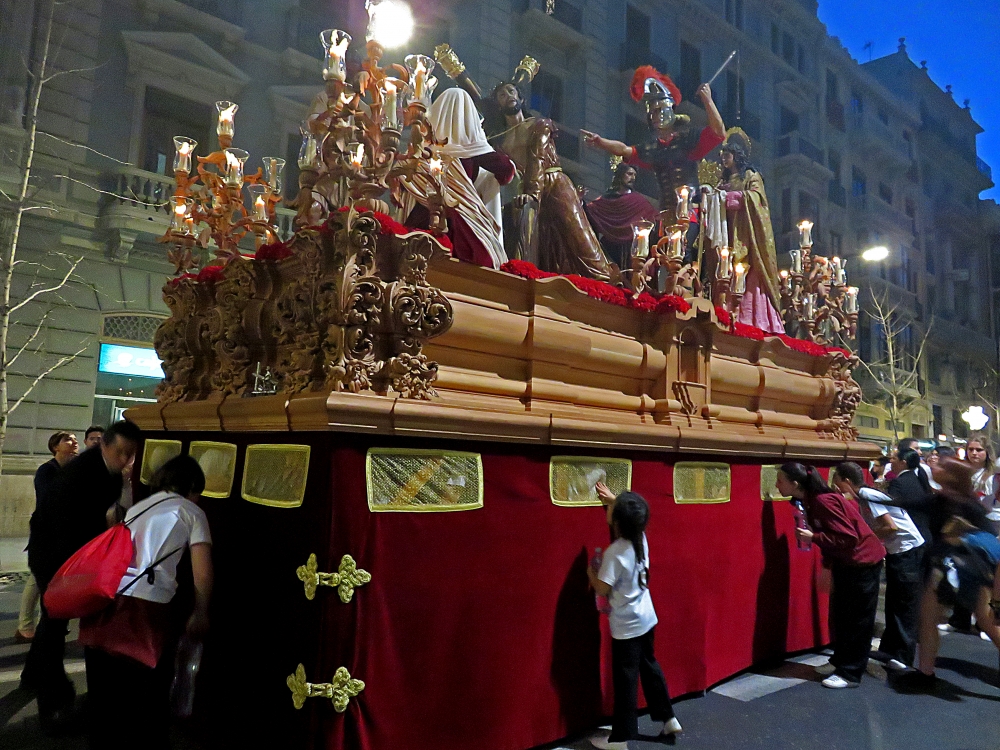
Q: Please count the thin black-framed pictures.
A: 0